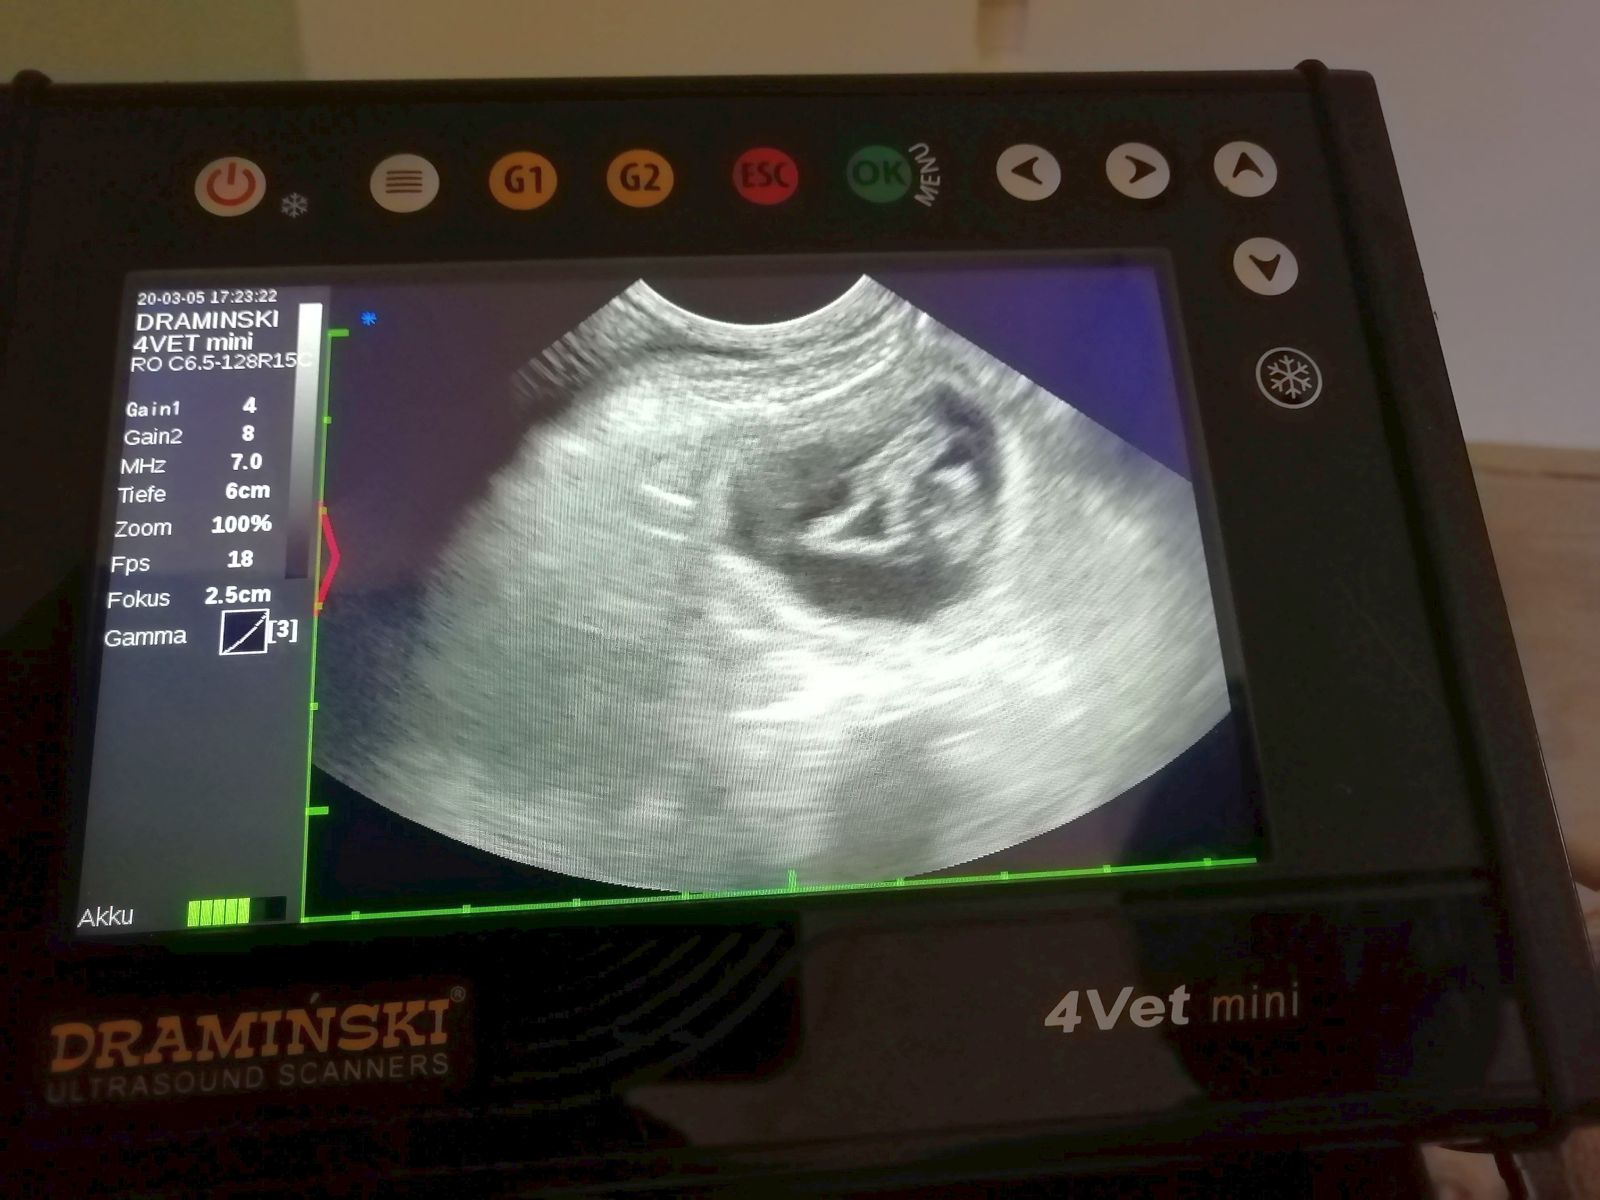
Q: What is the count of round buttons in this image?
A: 11